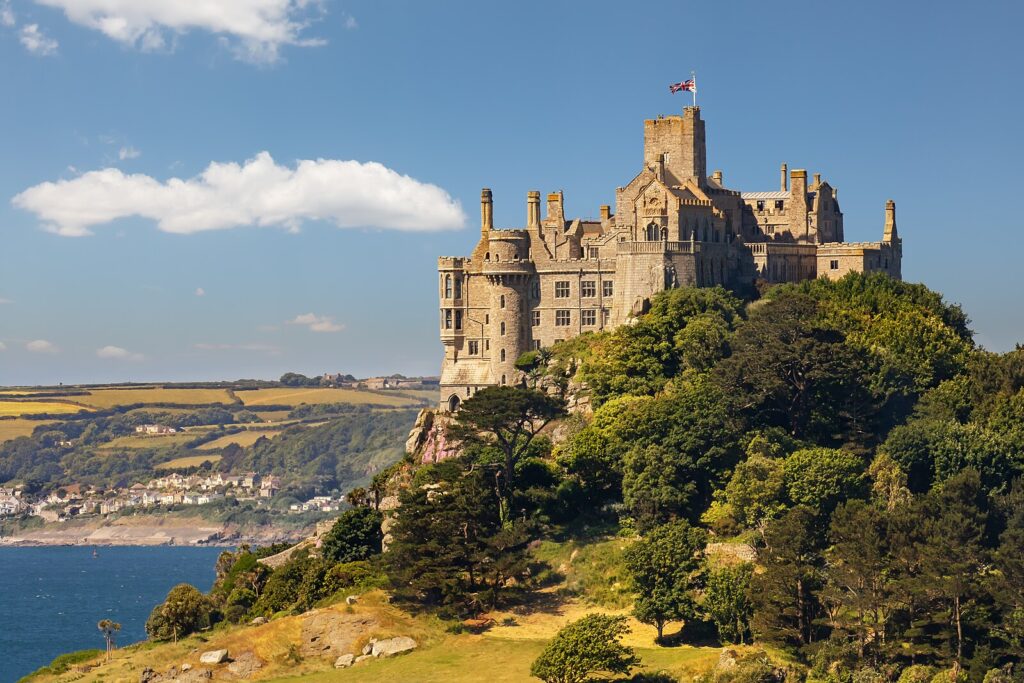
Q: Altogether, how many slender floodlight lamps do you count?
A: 0